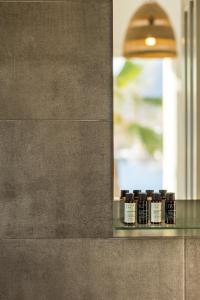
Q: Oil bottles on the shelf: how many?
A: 8